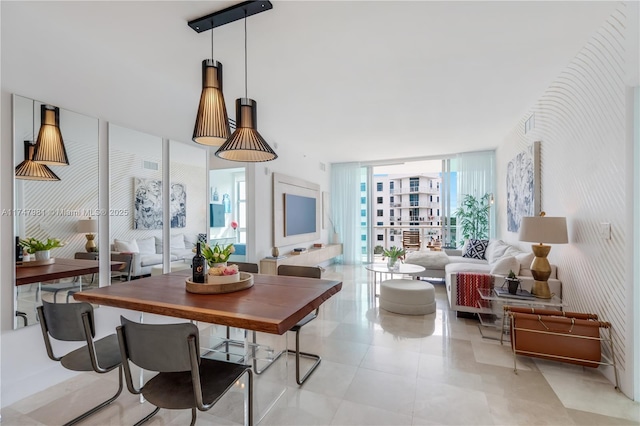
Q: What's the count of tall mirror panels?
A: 3